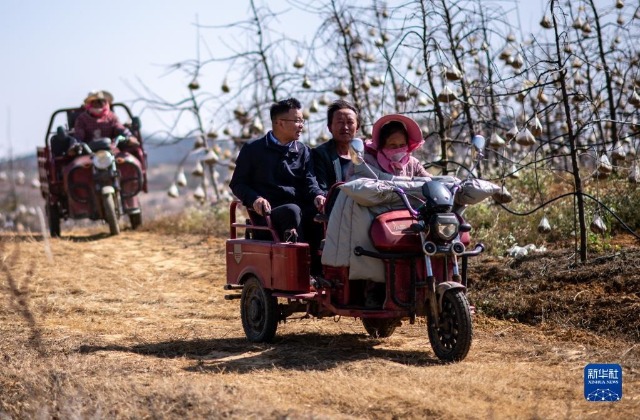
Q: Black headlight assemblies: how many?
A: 1